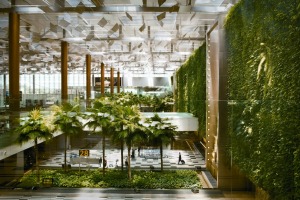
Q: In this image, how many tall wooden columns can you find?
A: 6